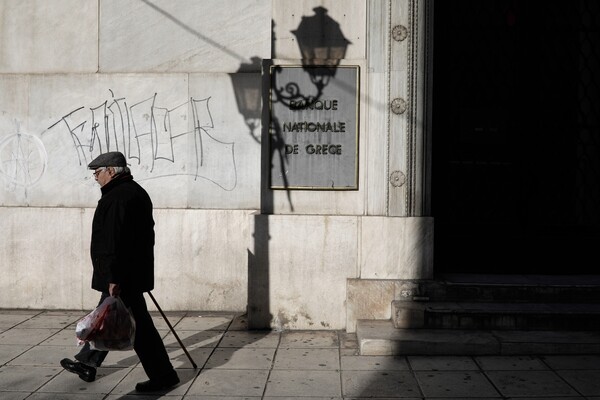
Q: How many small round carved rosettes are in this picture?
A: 3